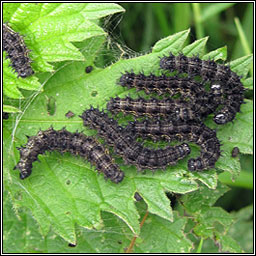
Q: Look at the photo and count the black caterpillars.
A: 7